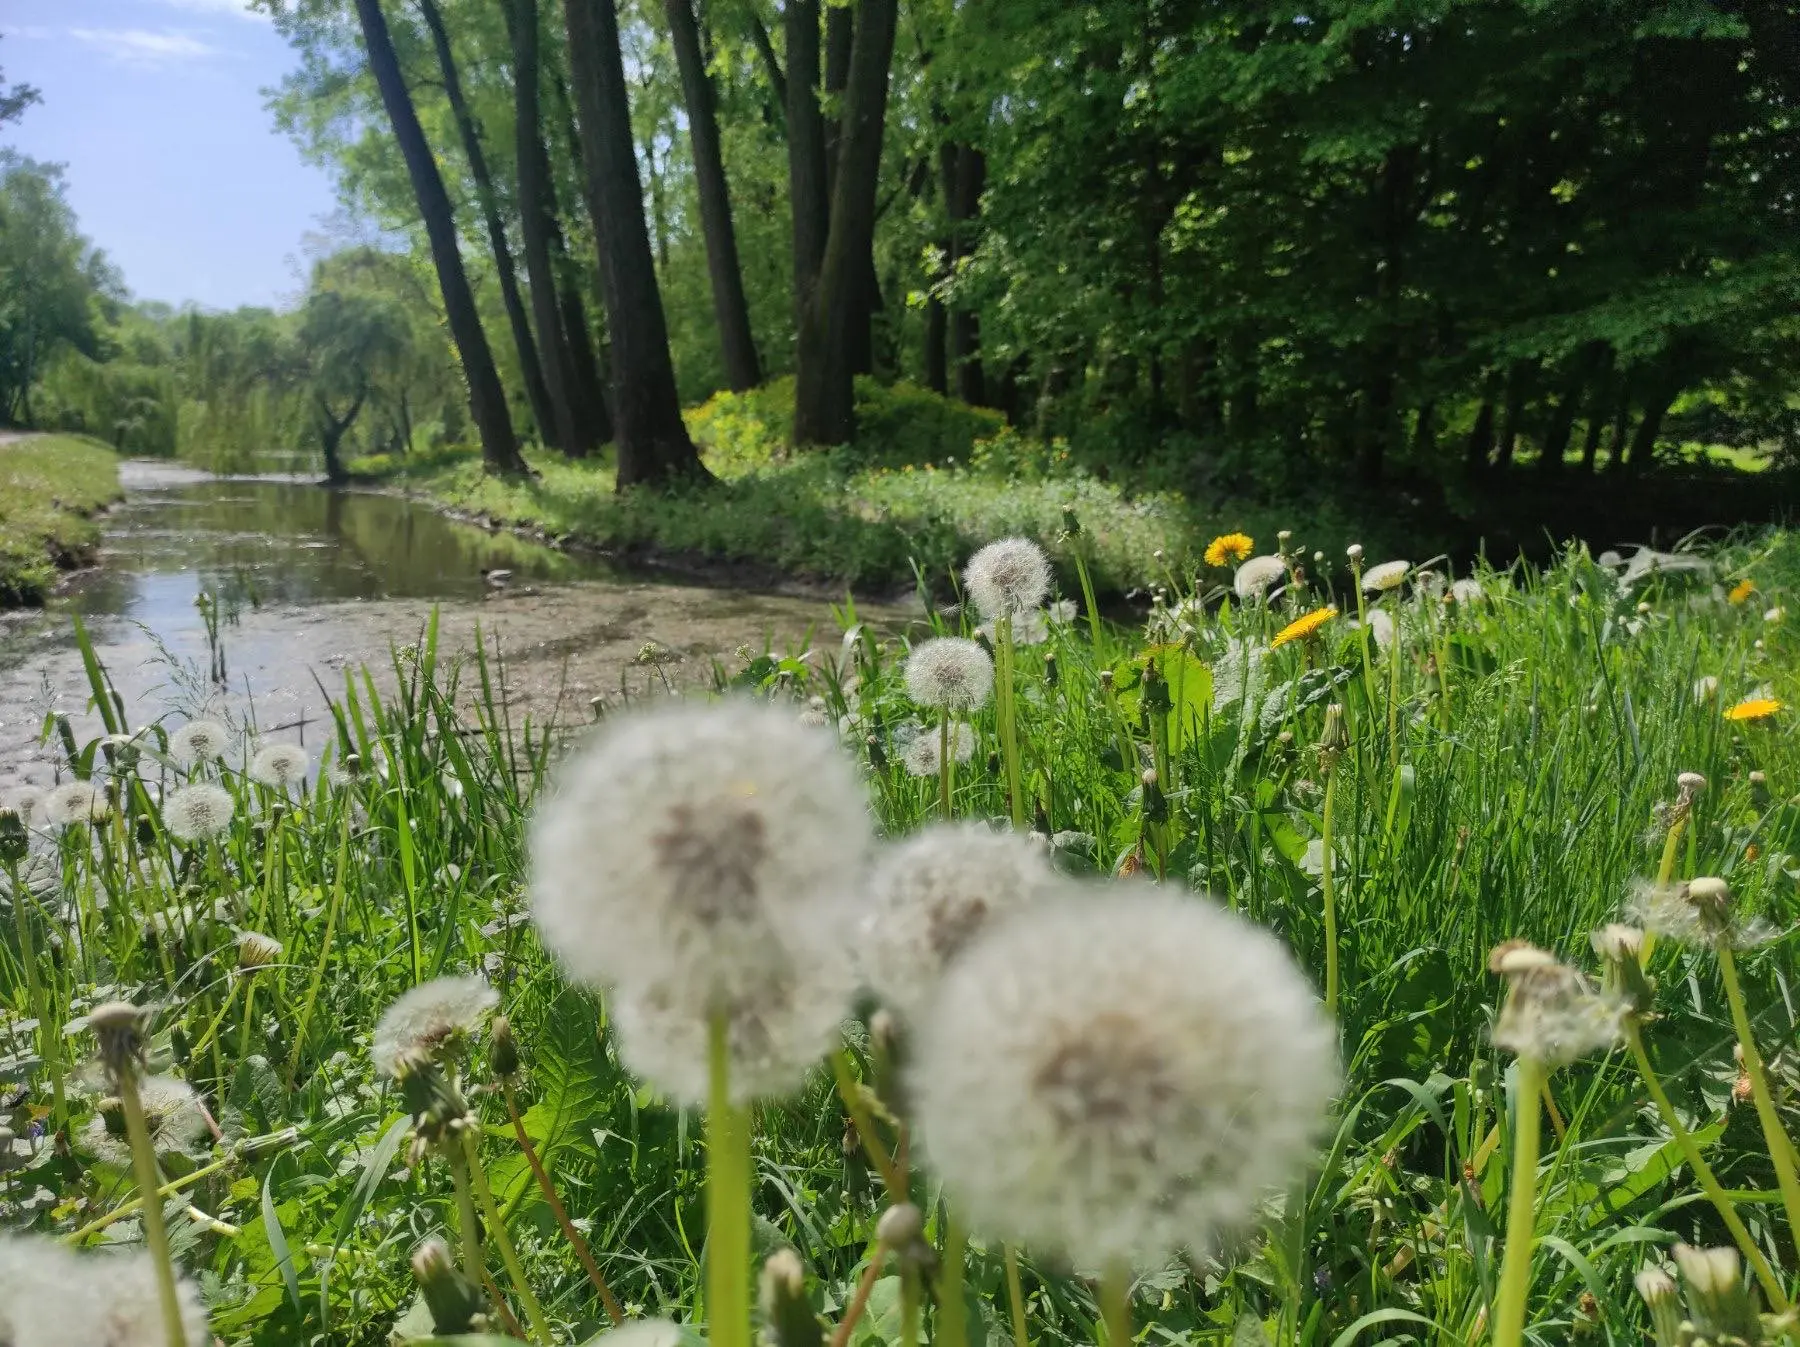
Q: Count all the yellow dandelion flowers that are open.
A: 4